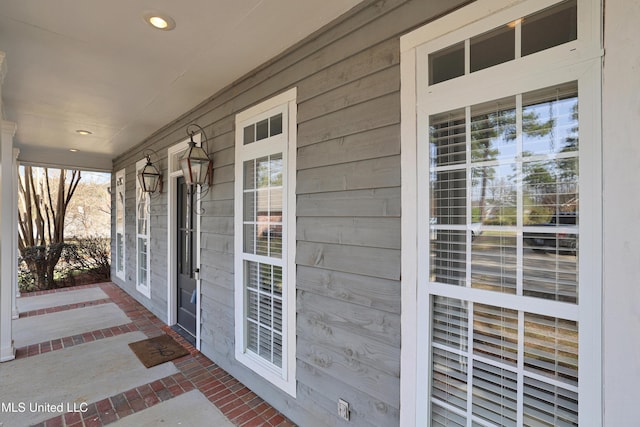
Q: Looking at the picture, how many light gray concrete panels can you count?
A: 4